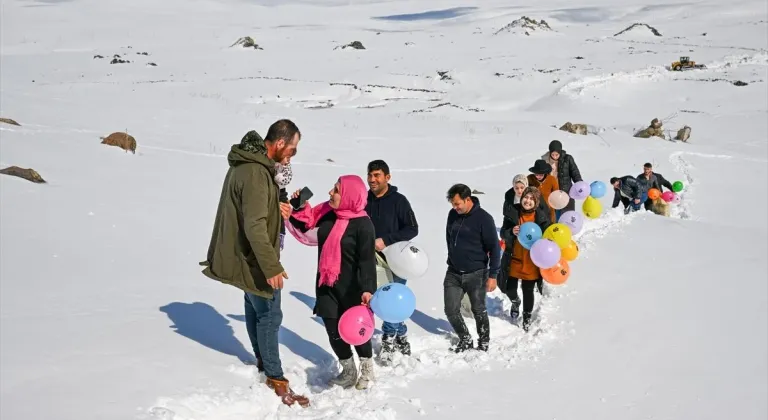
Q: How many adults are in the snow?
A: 10